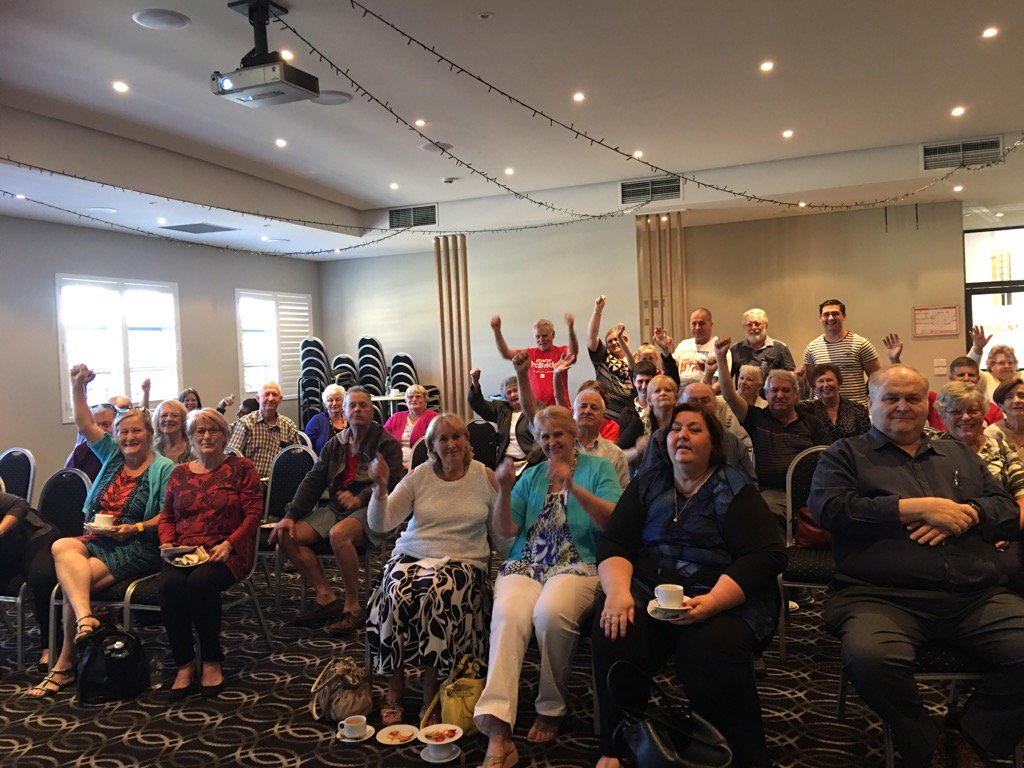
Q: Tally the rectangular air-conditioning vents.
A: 3